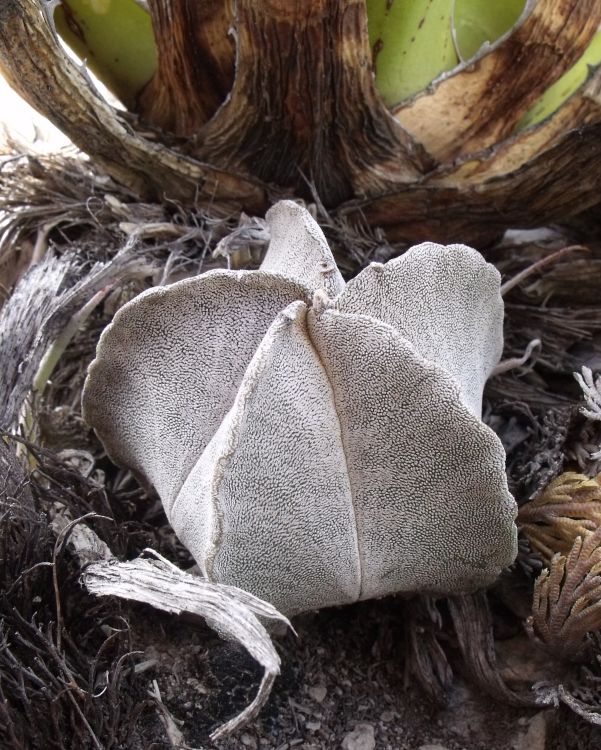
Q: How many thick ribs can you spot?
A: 5